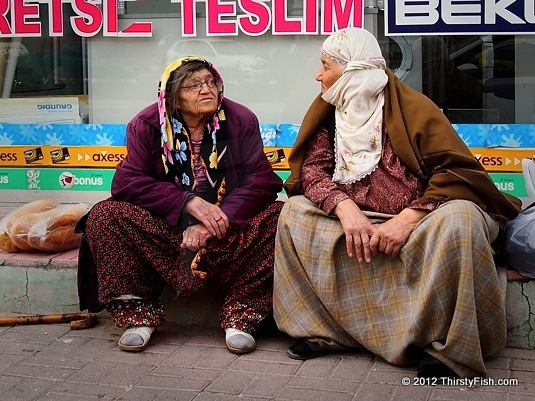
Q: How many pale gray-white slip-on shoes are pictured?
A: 2